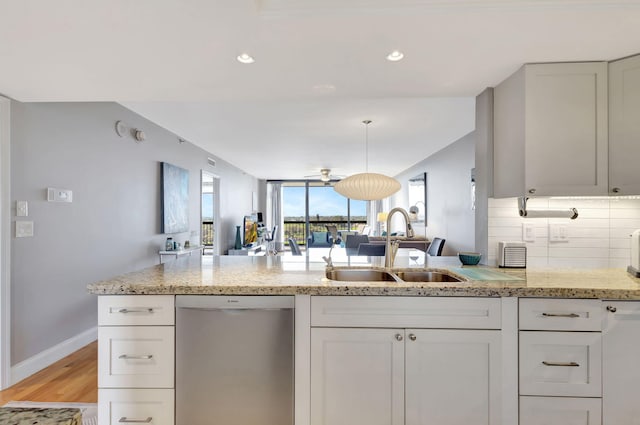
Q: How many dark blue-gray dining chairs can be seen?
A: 4